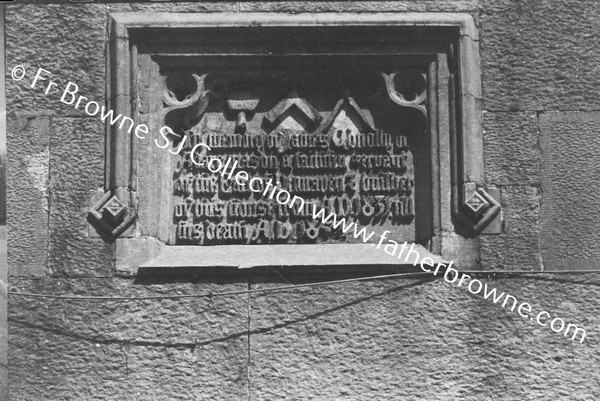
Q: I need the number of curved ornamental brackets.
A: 2